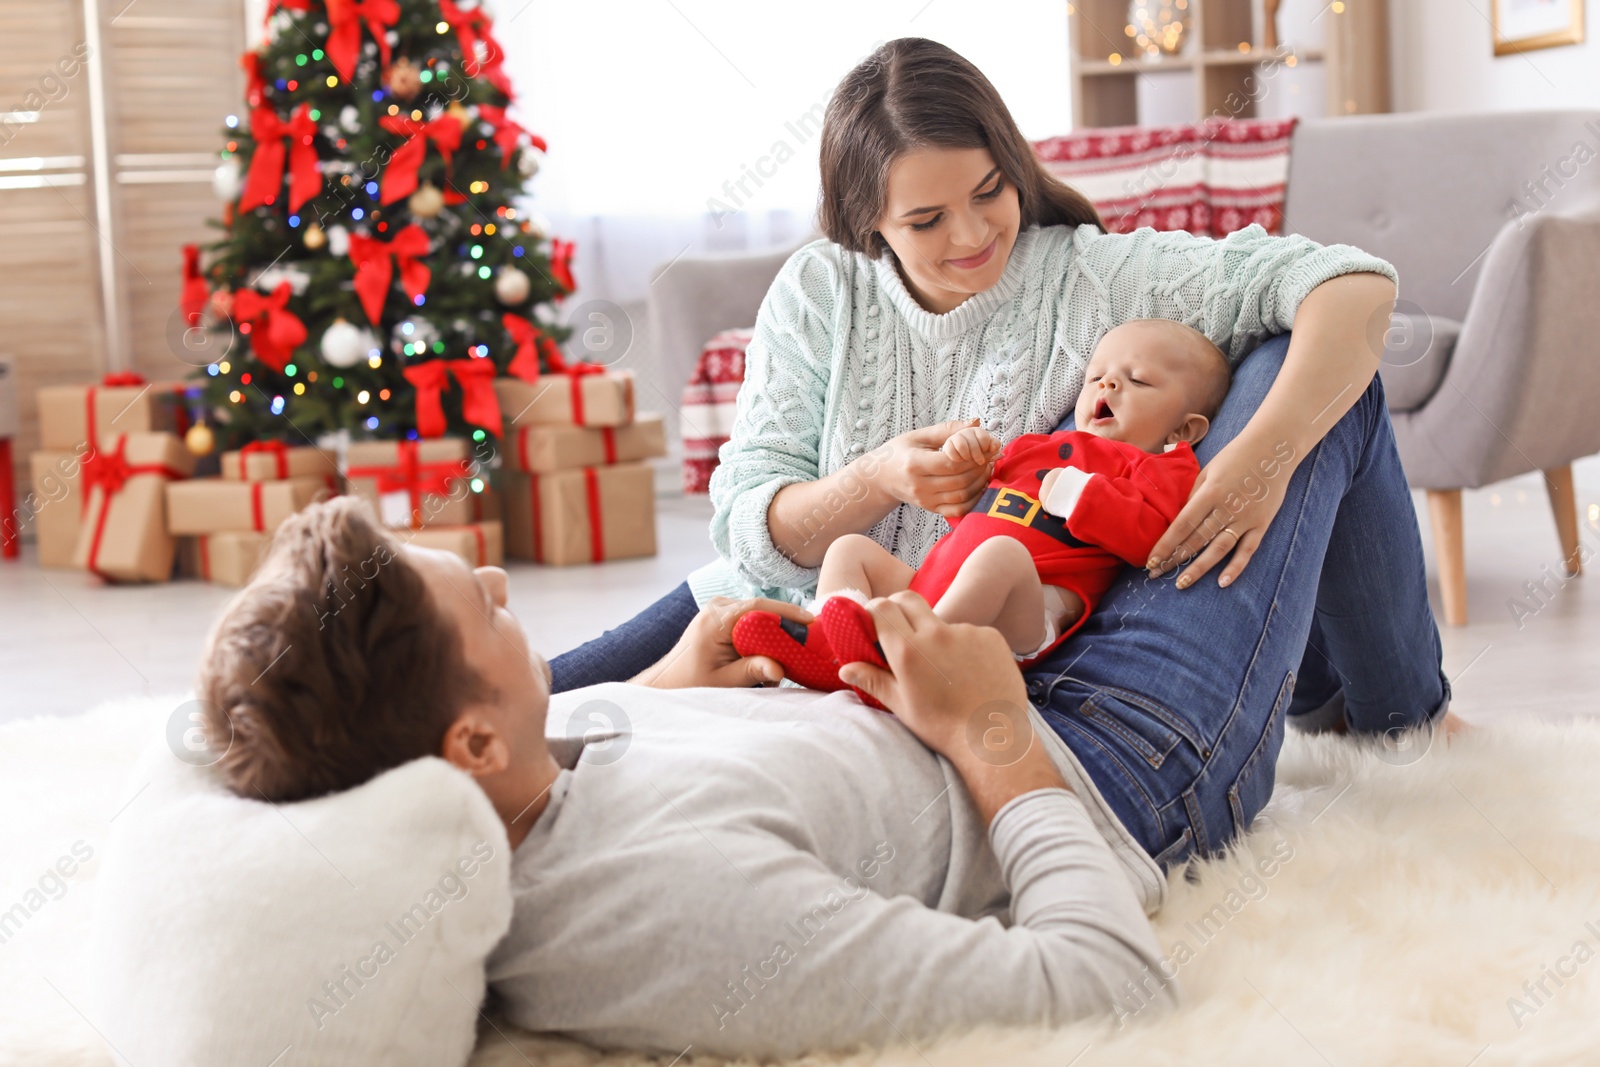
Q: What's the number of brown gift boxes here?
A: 11